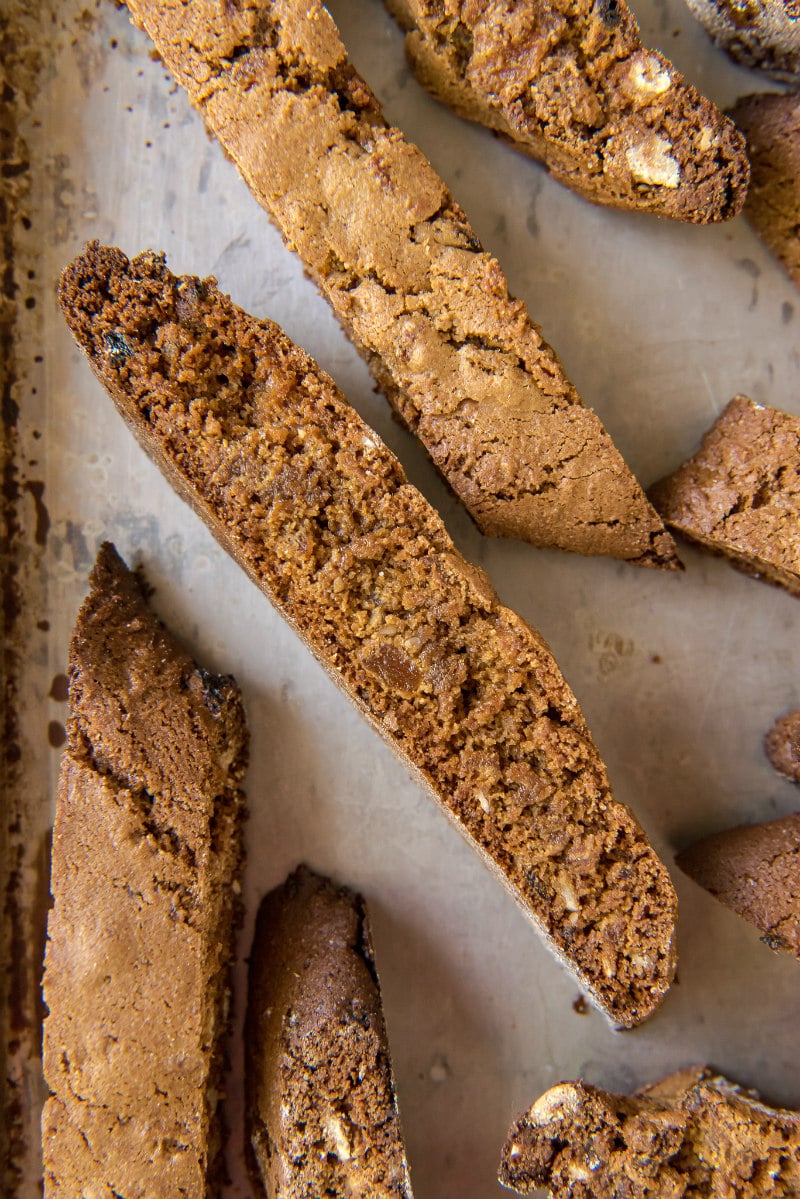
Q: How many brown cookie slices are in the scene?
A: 11